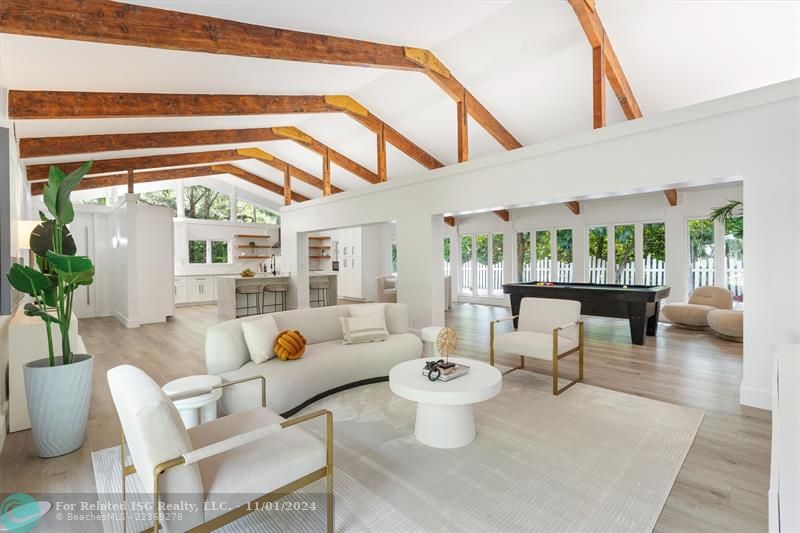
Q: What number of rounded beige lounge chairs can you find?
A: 2